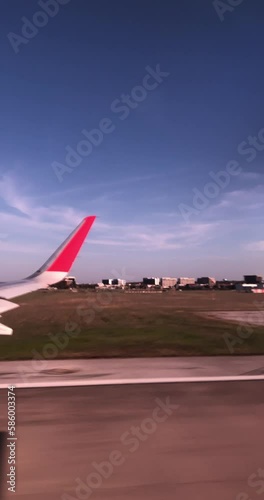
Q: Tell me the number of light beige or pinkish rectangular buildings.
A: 2